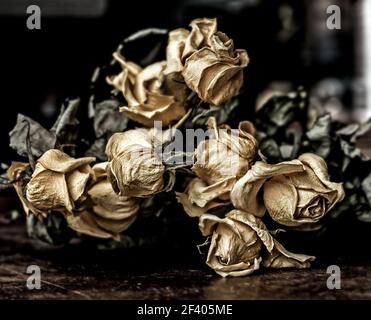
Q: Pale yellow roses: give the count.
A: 8